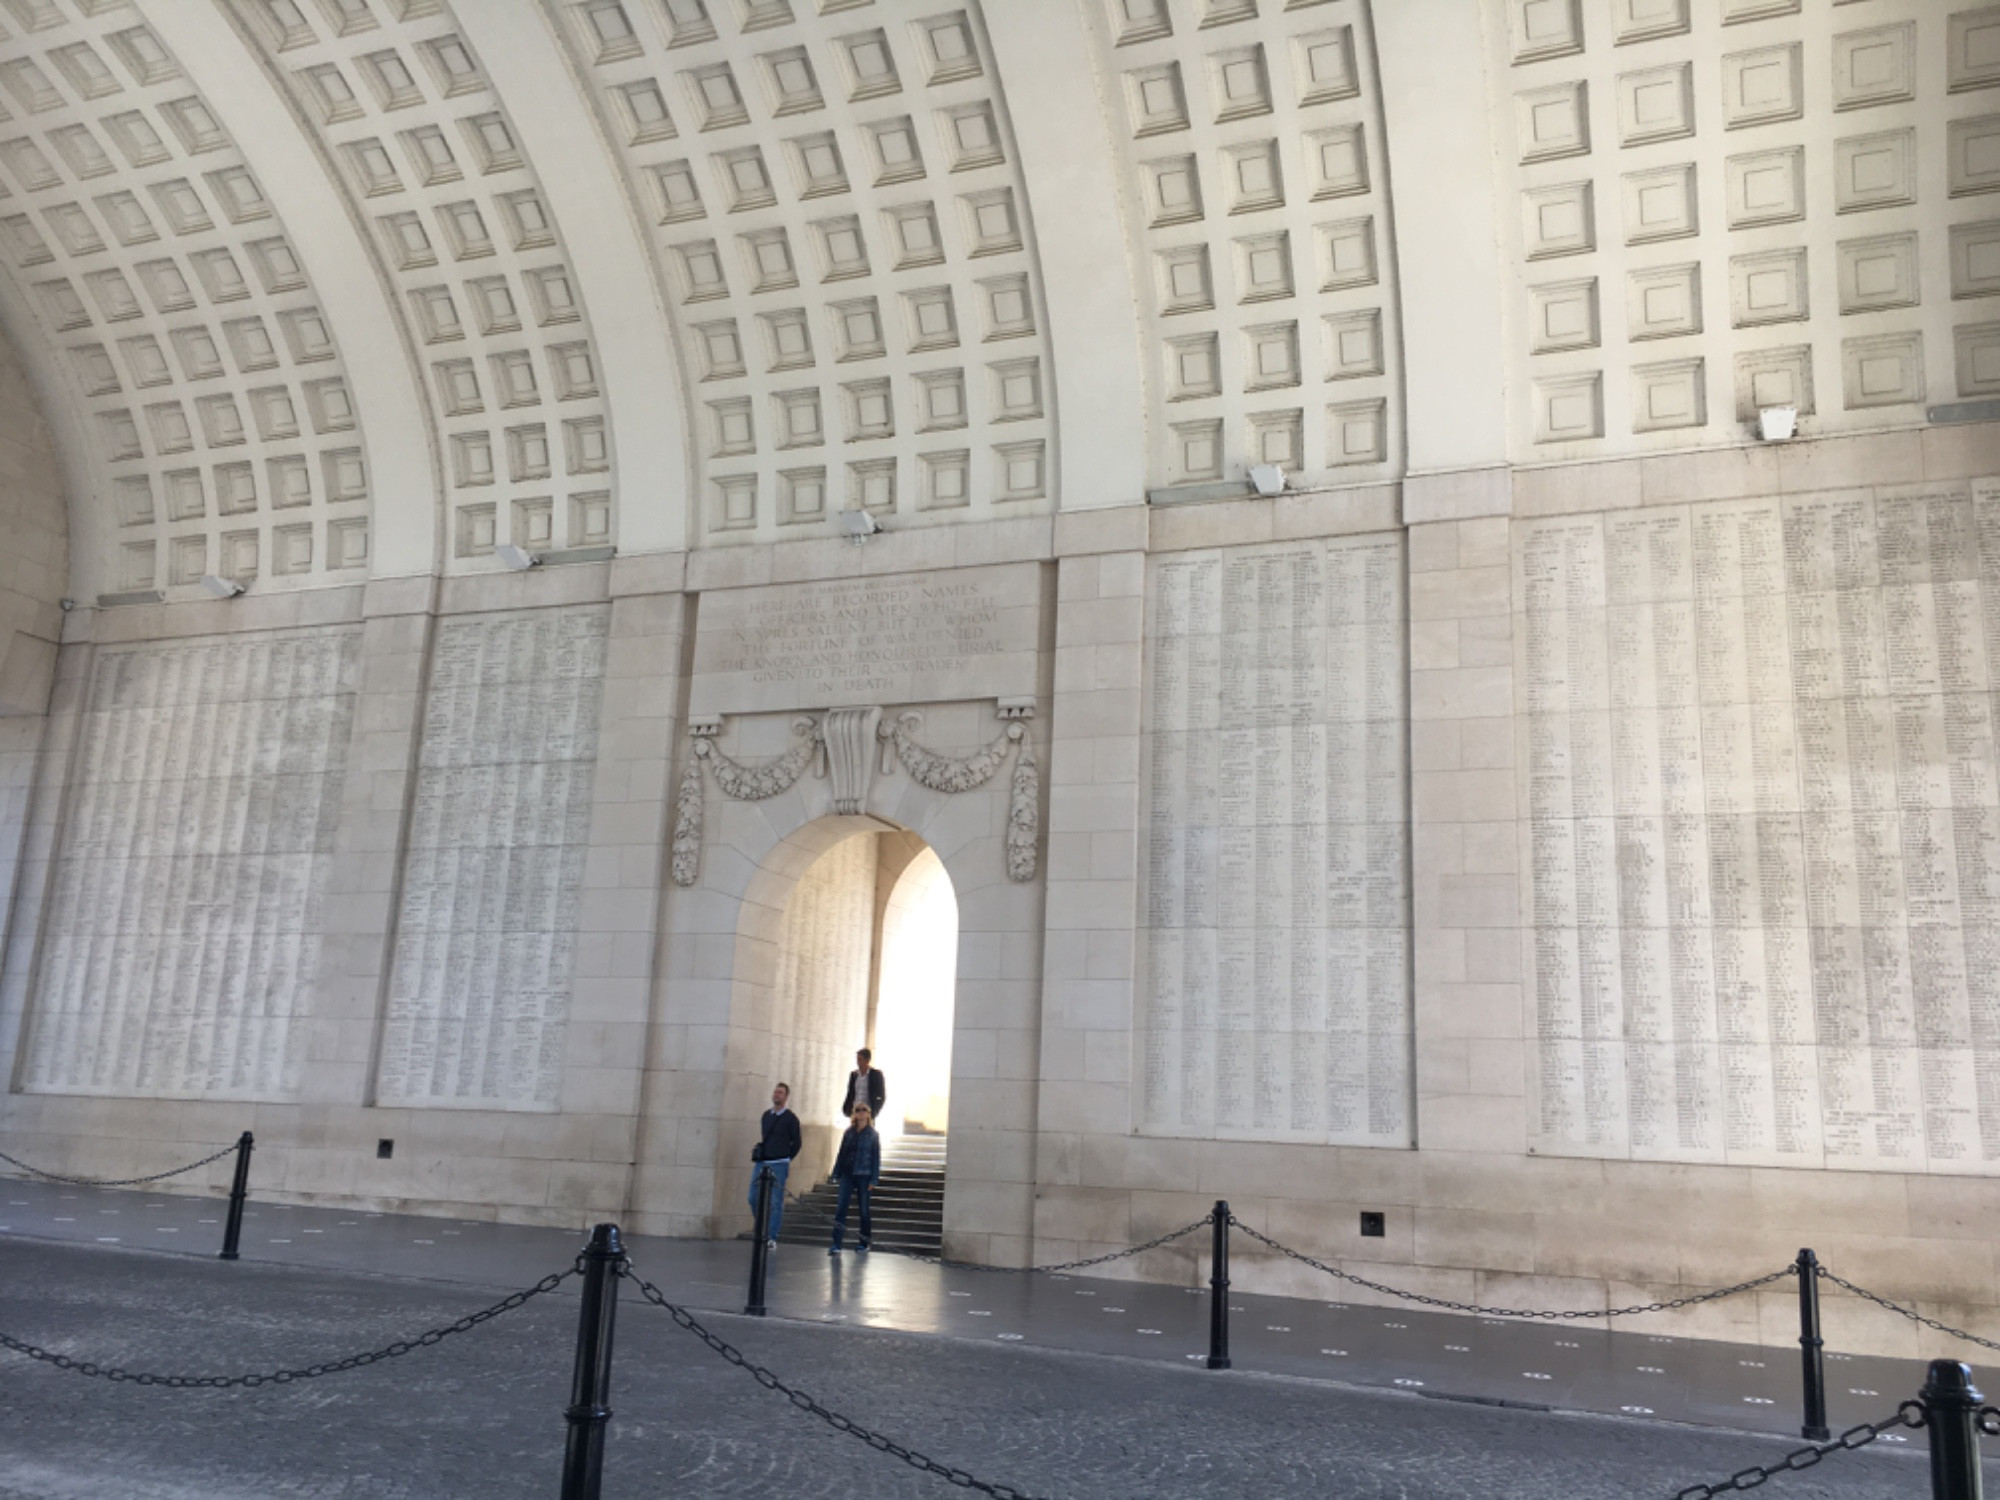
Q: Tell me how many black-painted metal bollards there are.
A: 6